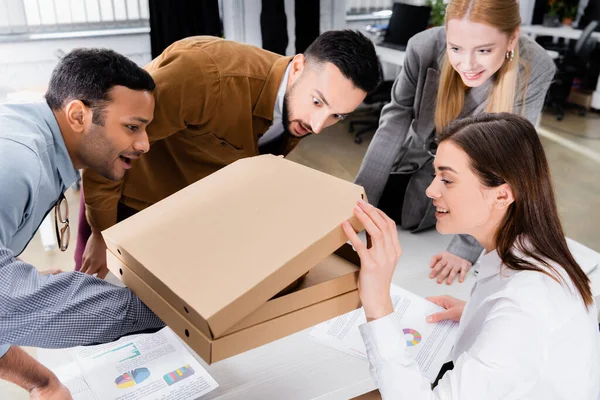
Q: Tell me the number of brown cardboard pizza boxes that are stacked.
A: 2